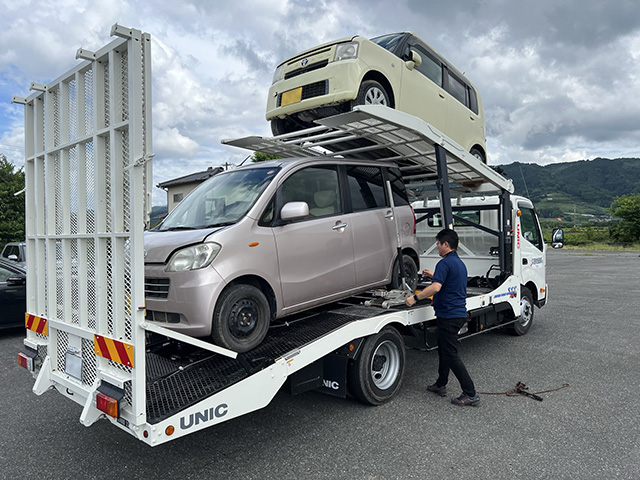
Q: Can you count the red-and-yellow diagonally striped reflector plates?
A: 2